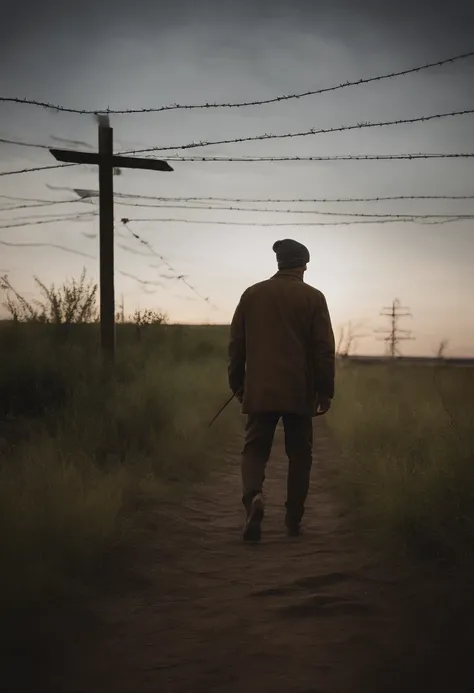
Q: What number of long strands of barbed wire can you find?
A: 6